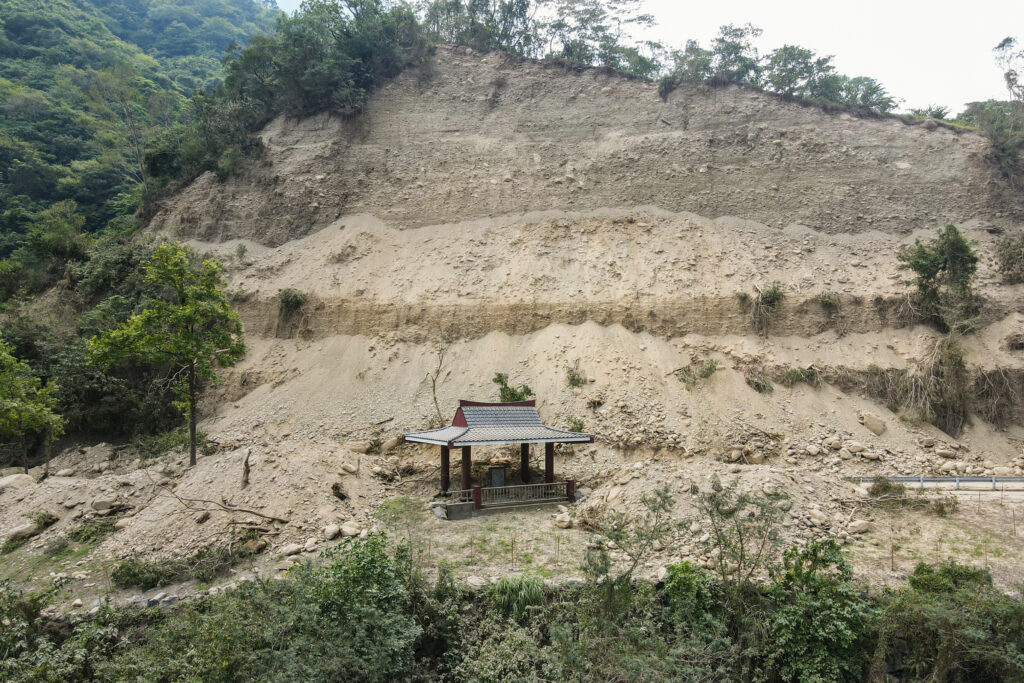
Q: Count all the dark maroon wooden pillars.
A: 4